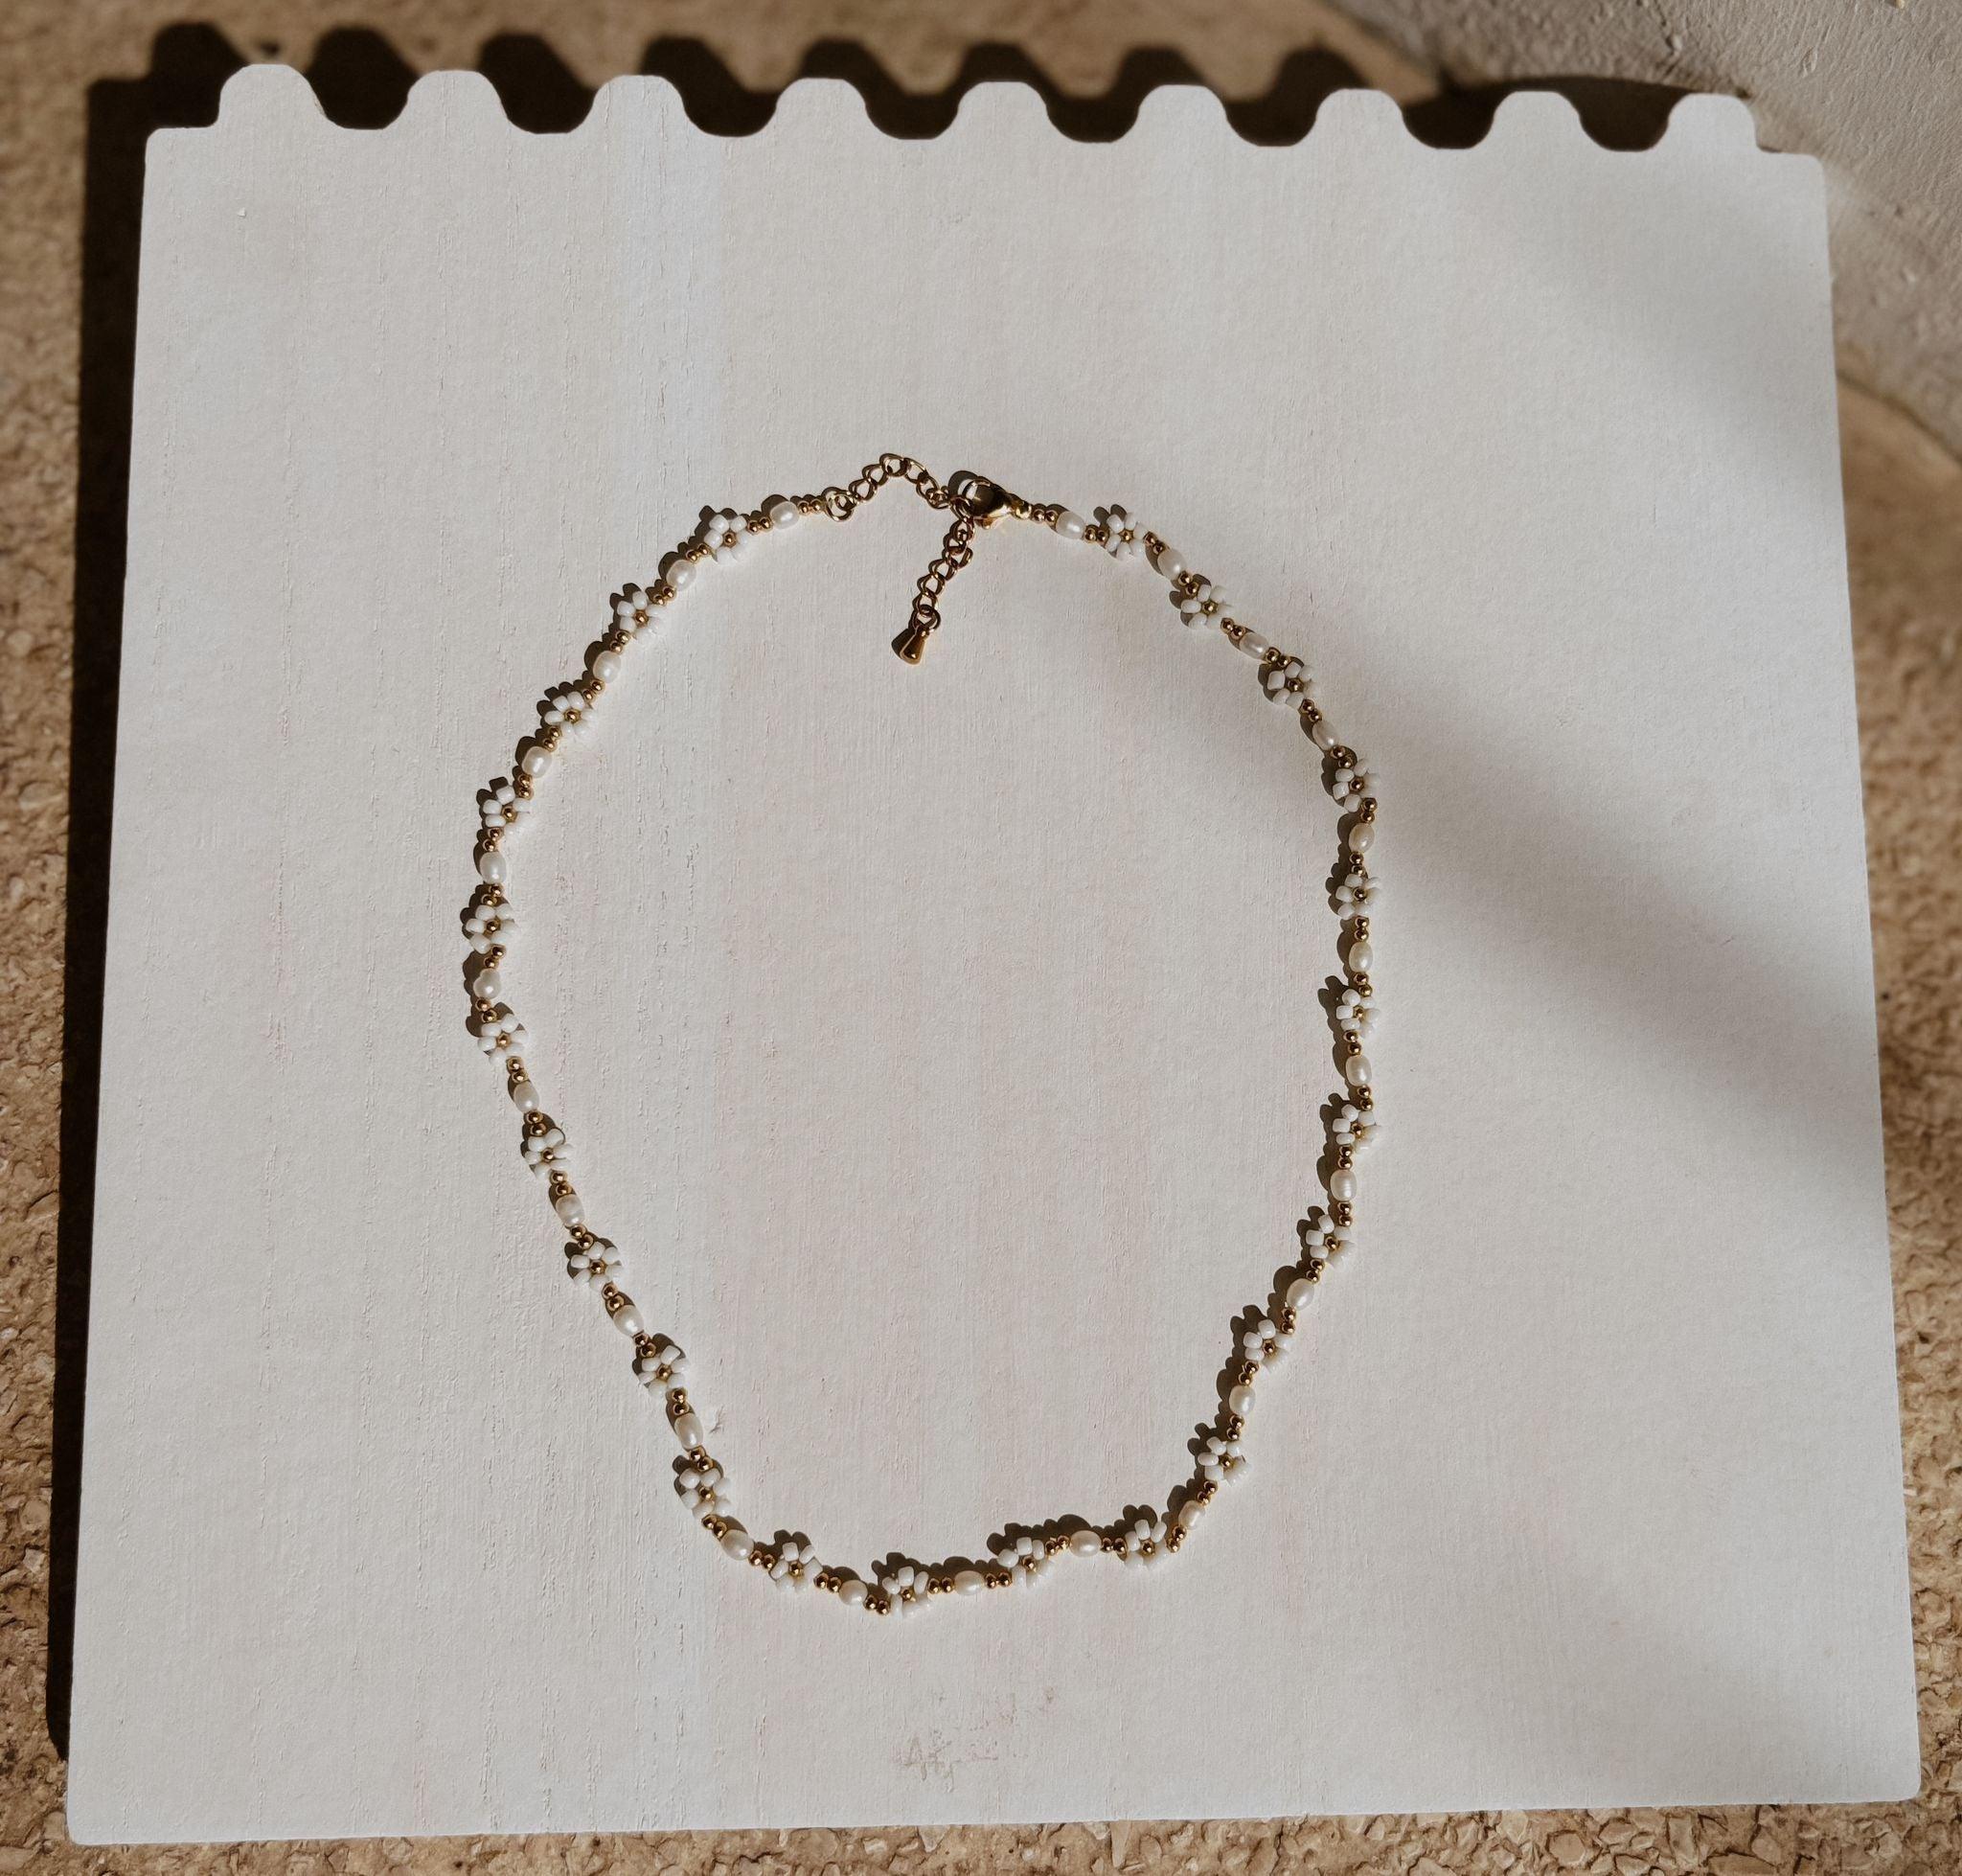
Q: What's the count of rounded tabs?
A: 9